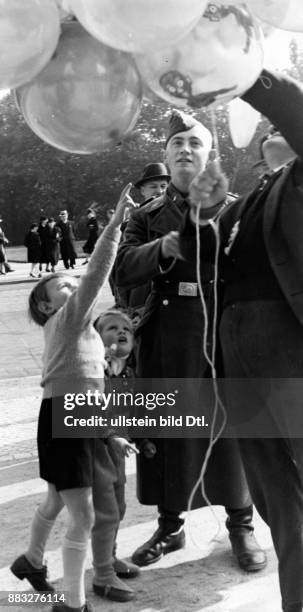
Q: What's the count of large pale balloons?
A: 5